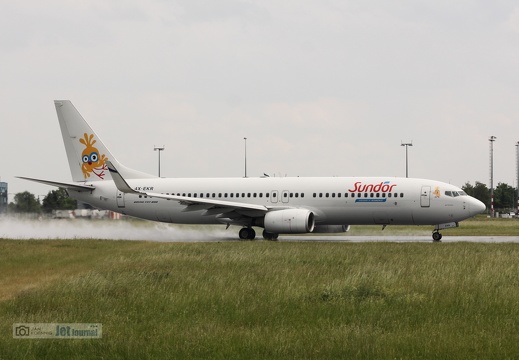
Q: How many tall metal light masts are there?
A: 5